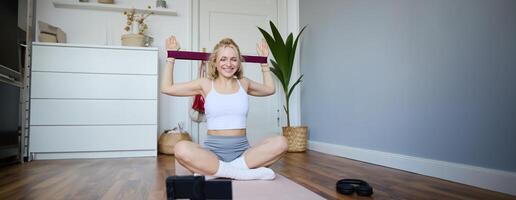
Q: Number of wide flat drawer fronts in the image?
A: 4